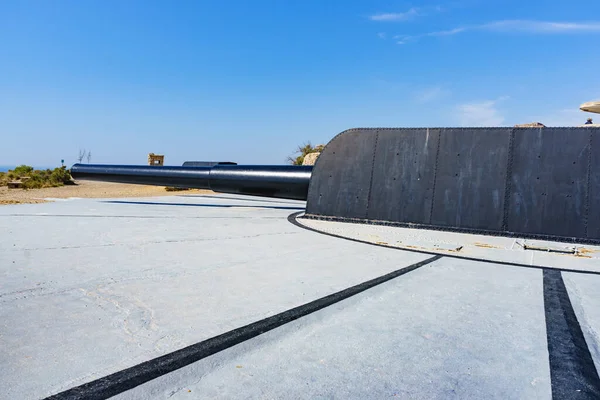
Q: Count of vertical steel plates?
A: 5